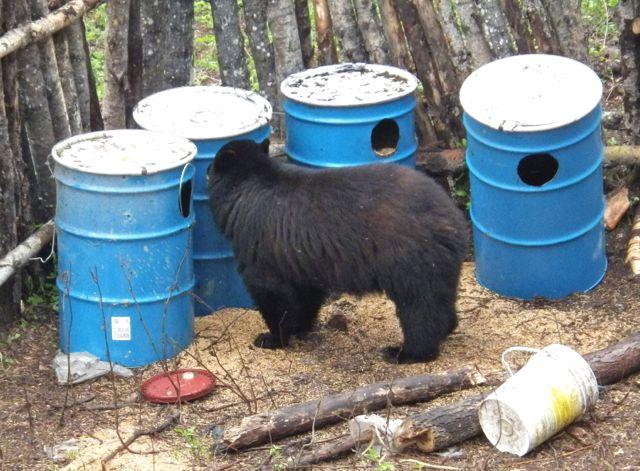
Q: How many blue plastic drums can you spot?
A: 4